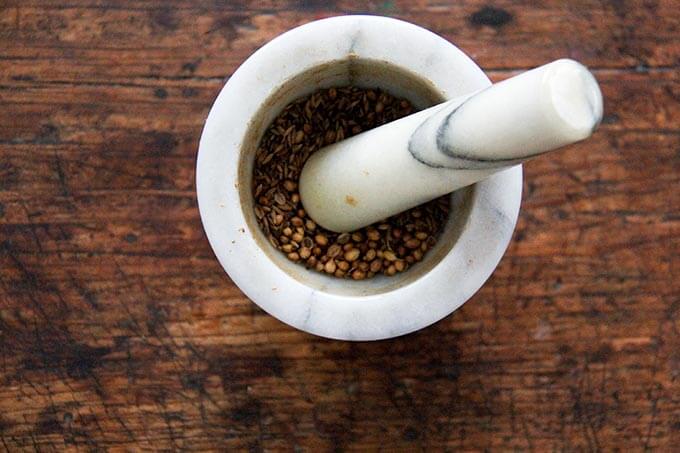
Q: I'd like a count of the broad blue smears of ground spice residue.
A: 0